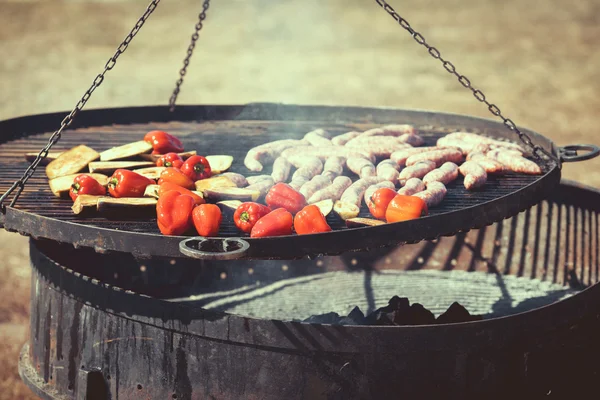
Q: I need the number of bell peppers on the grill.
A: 15